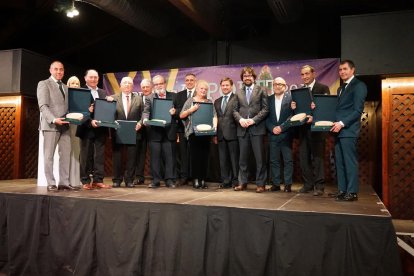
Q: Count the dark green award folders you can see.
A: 7